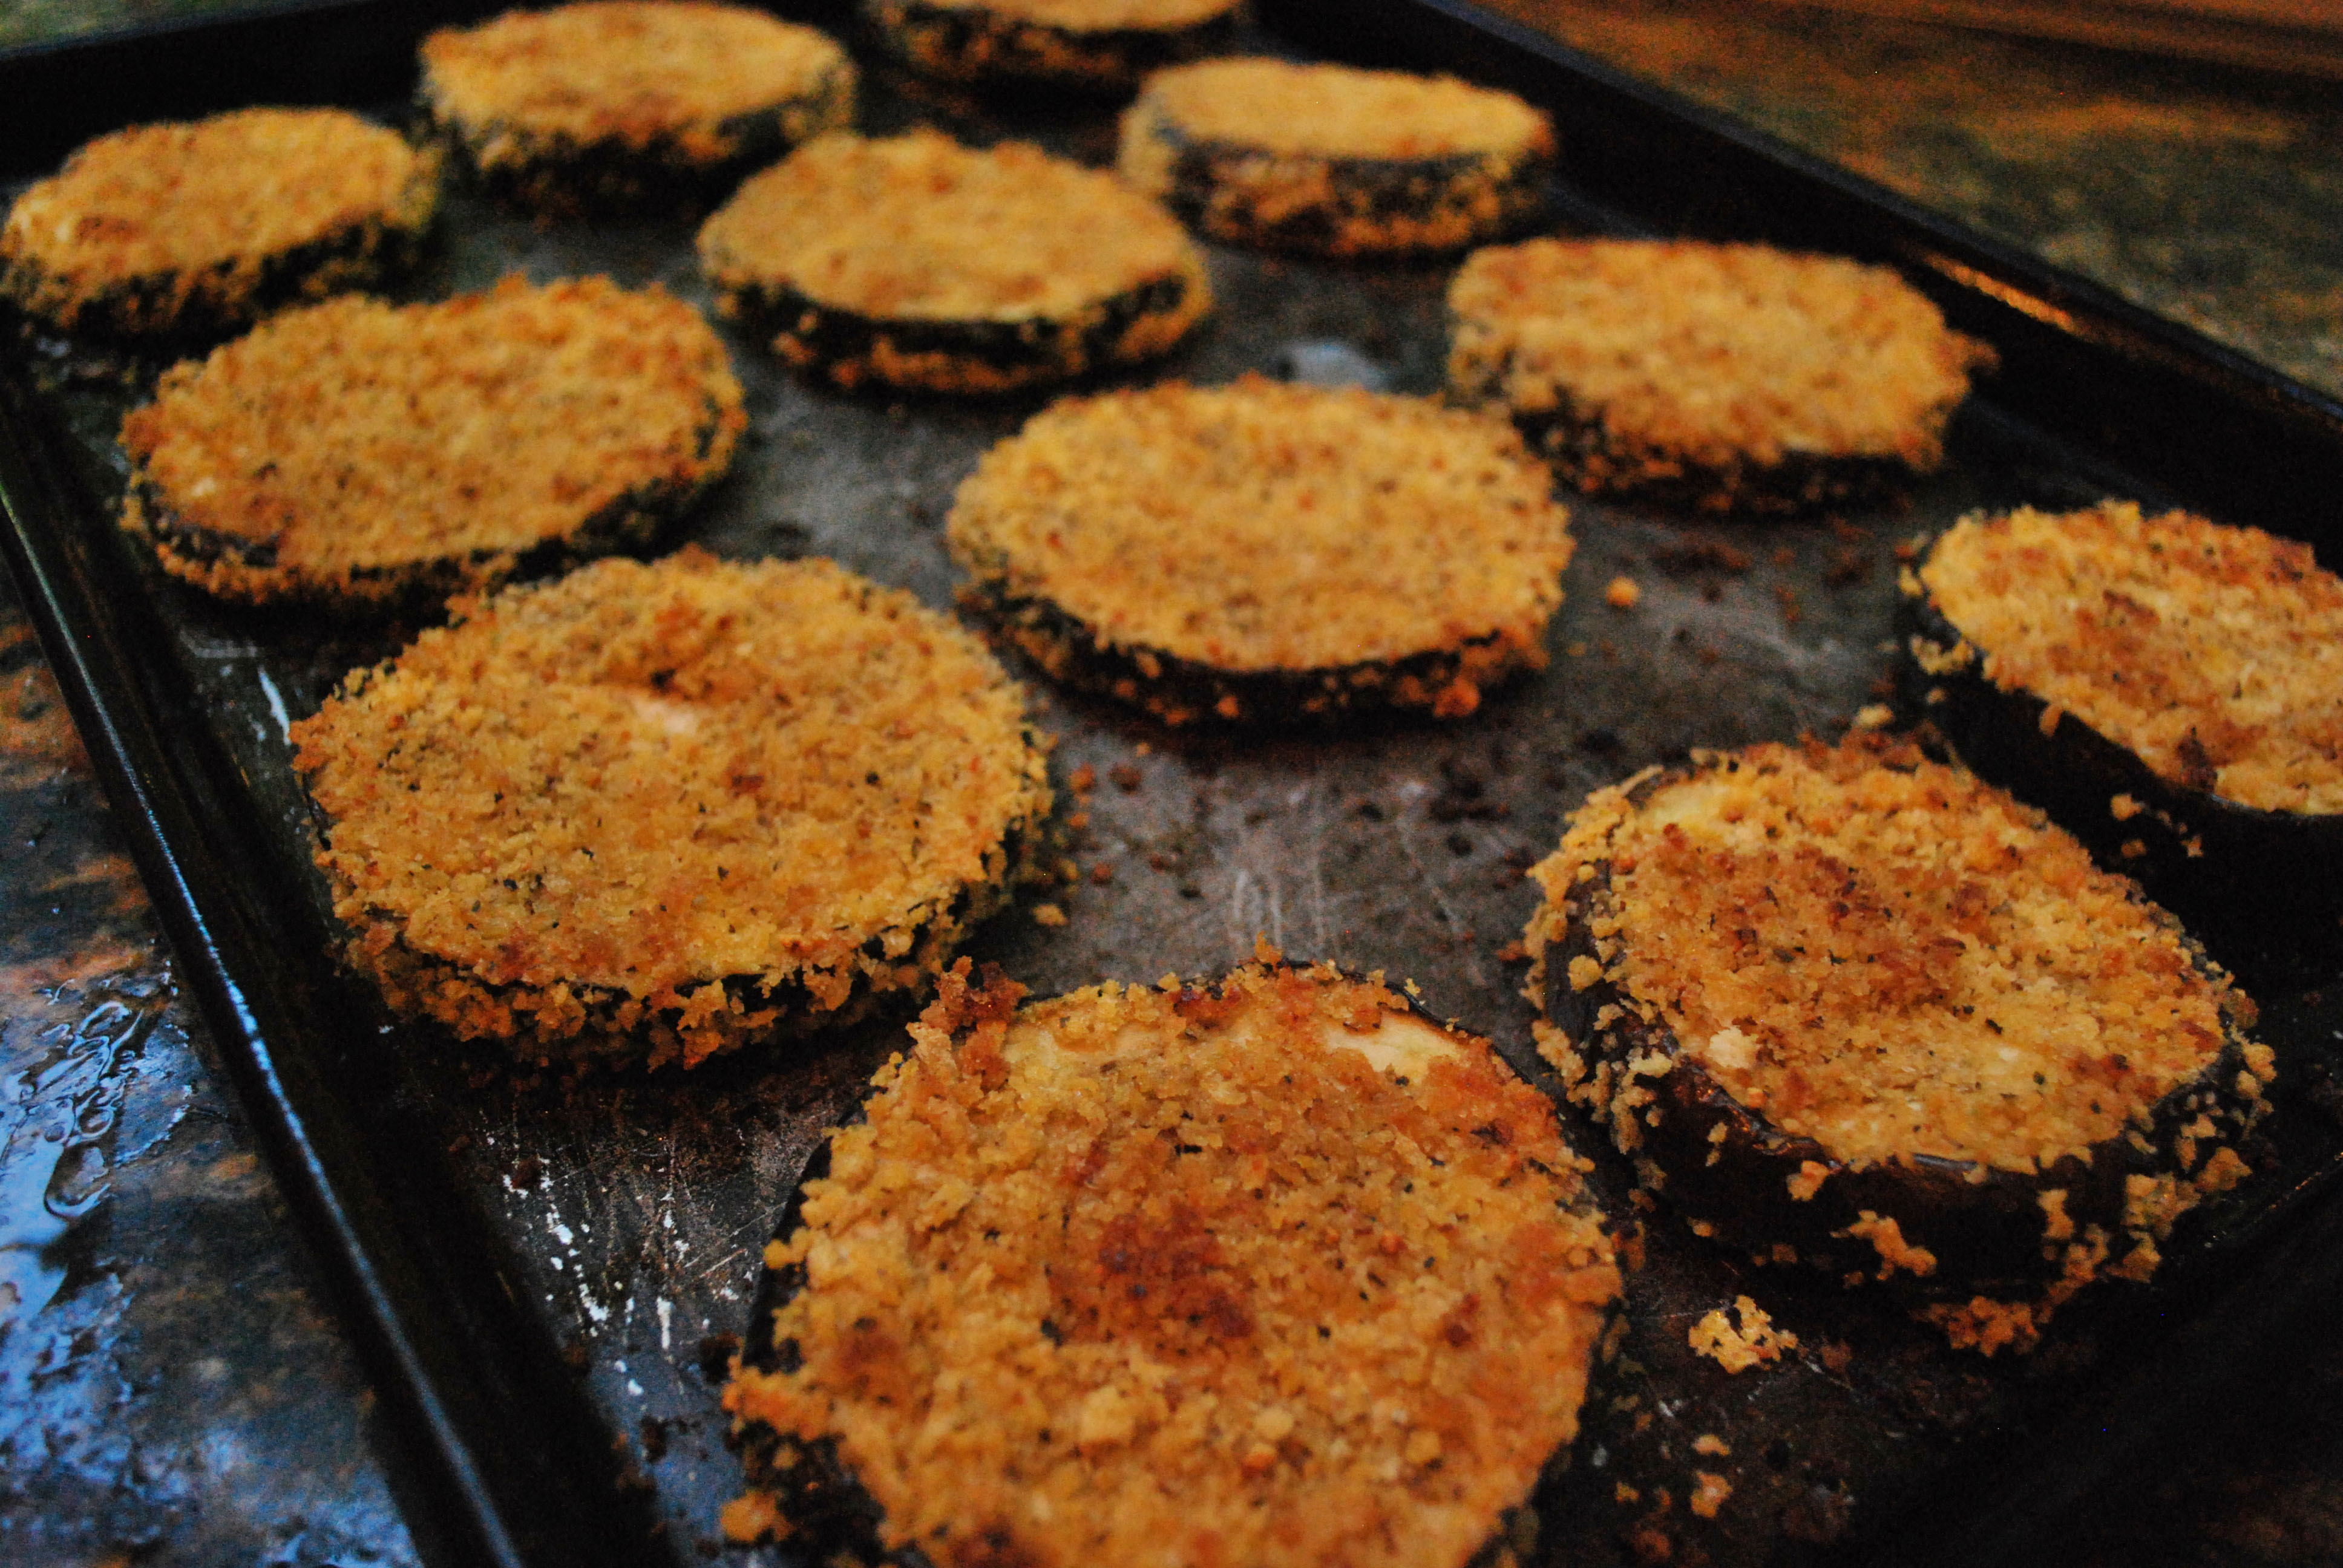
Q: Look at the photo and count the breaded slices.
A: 12